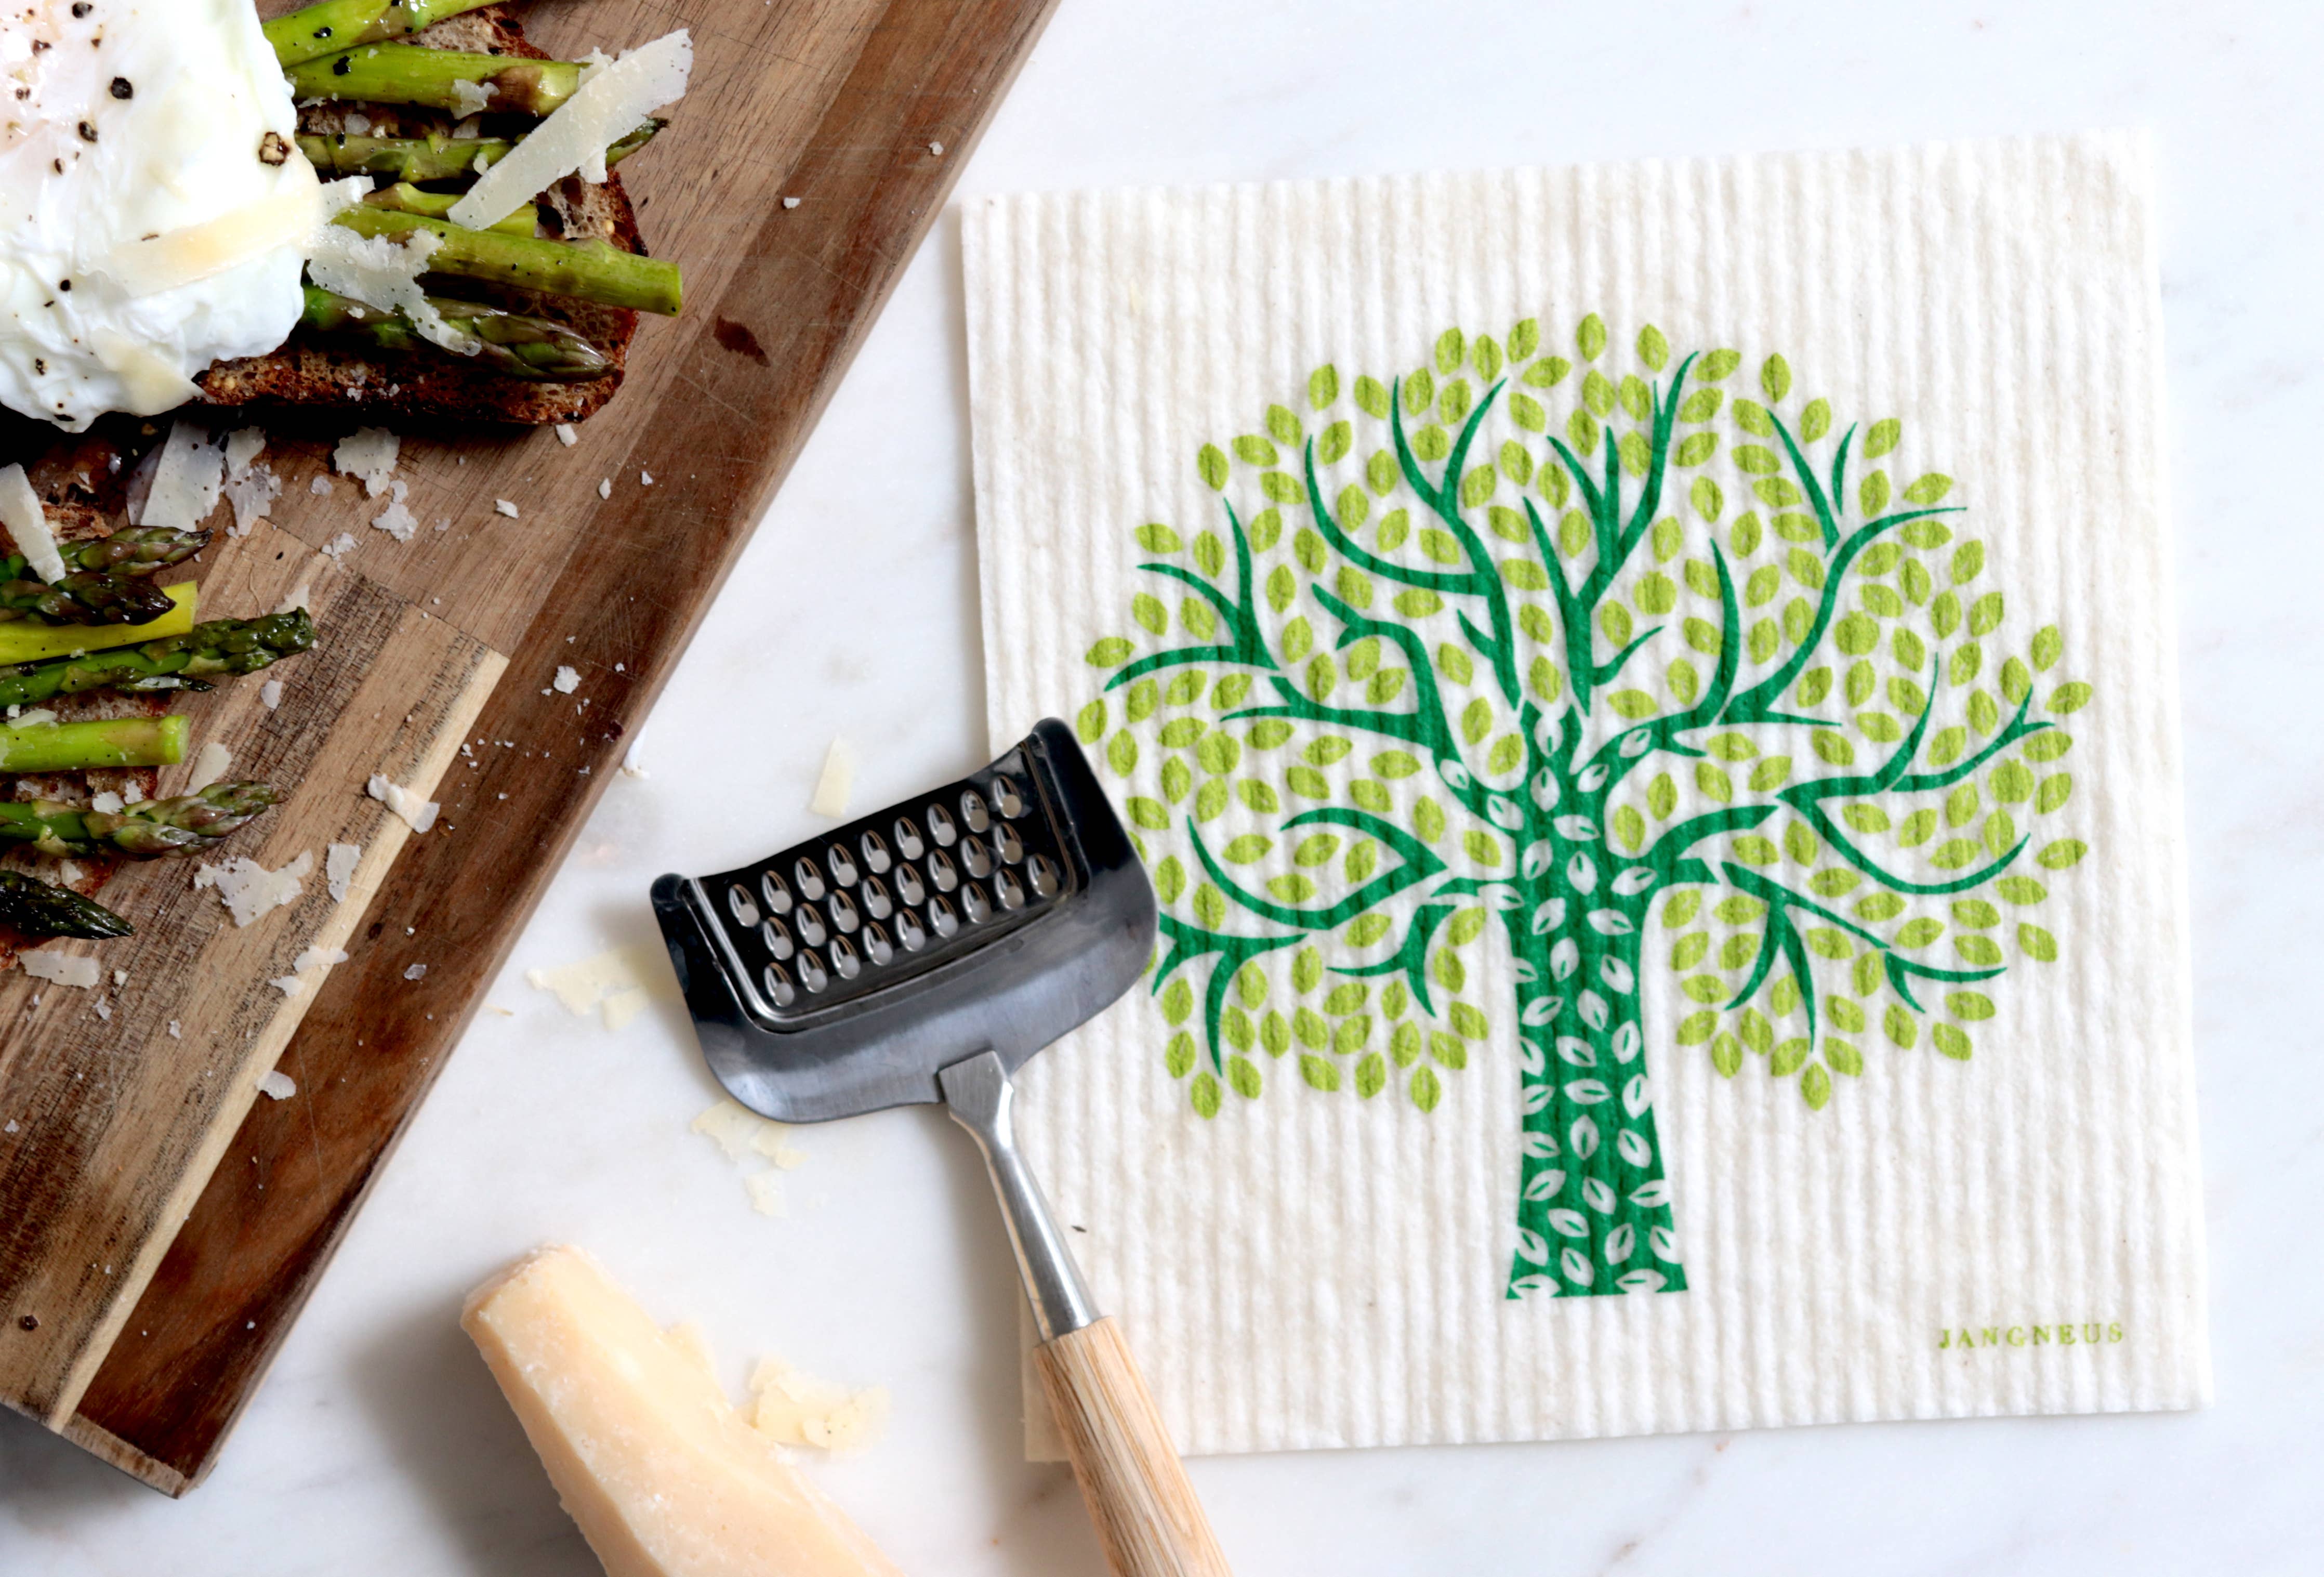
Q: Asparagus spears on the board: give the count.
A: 13